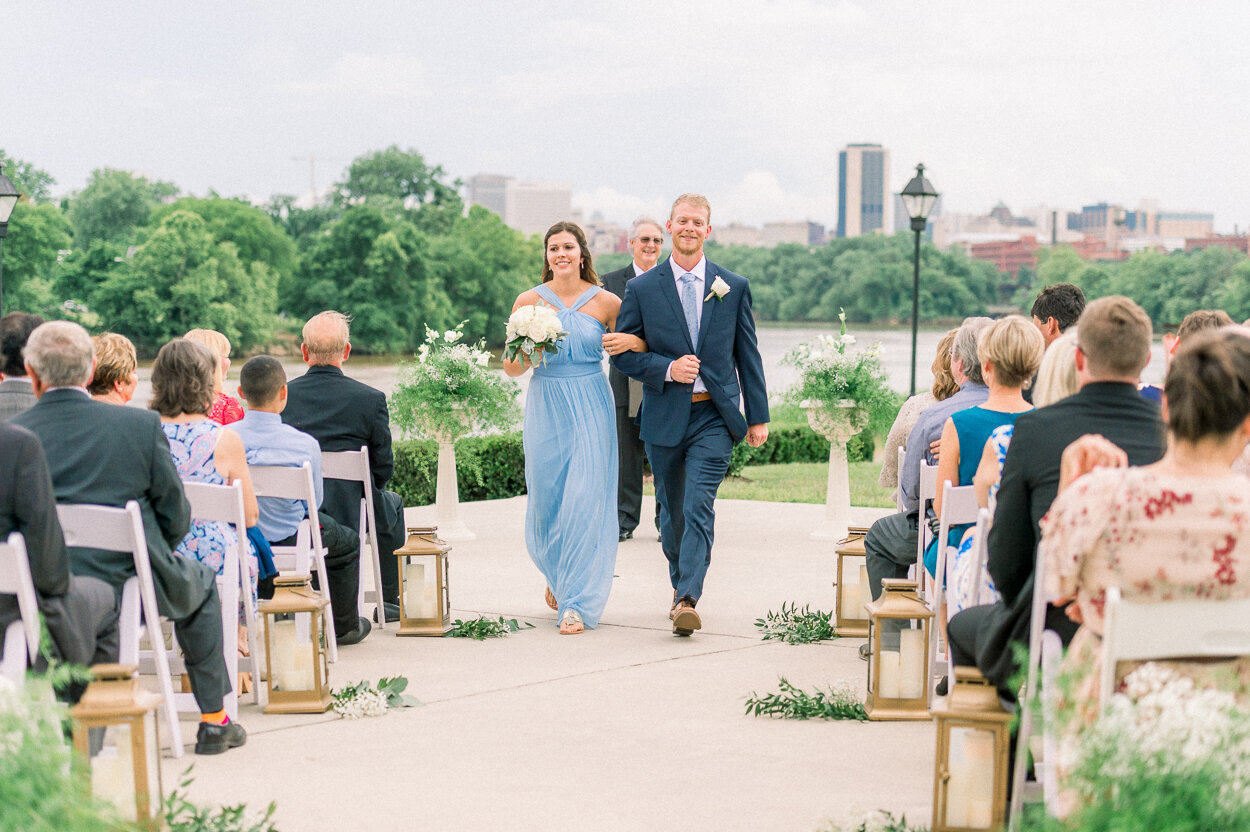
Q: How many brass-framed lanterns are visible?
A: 6